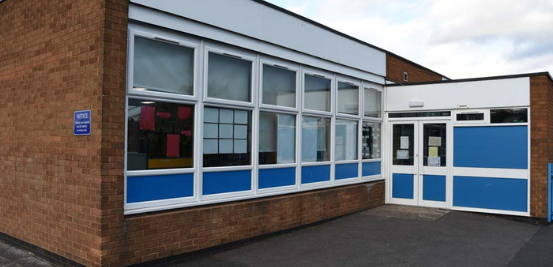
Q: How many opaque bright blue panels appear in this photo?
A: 10